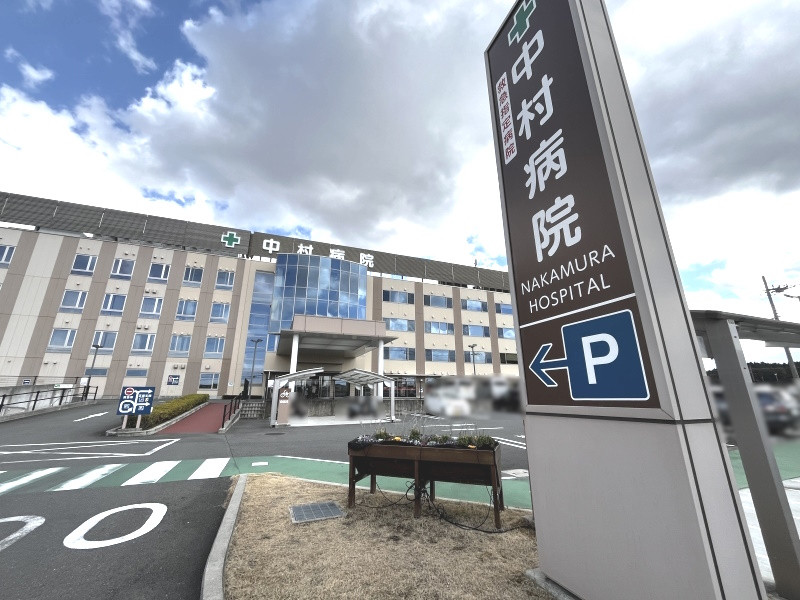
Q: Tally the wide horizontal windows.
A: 12